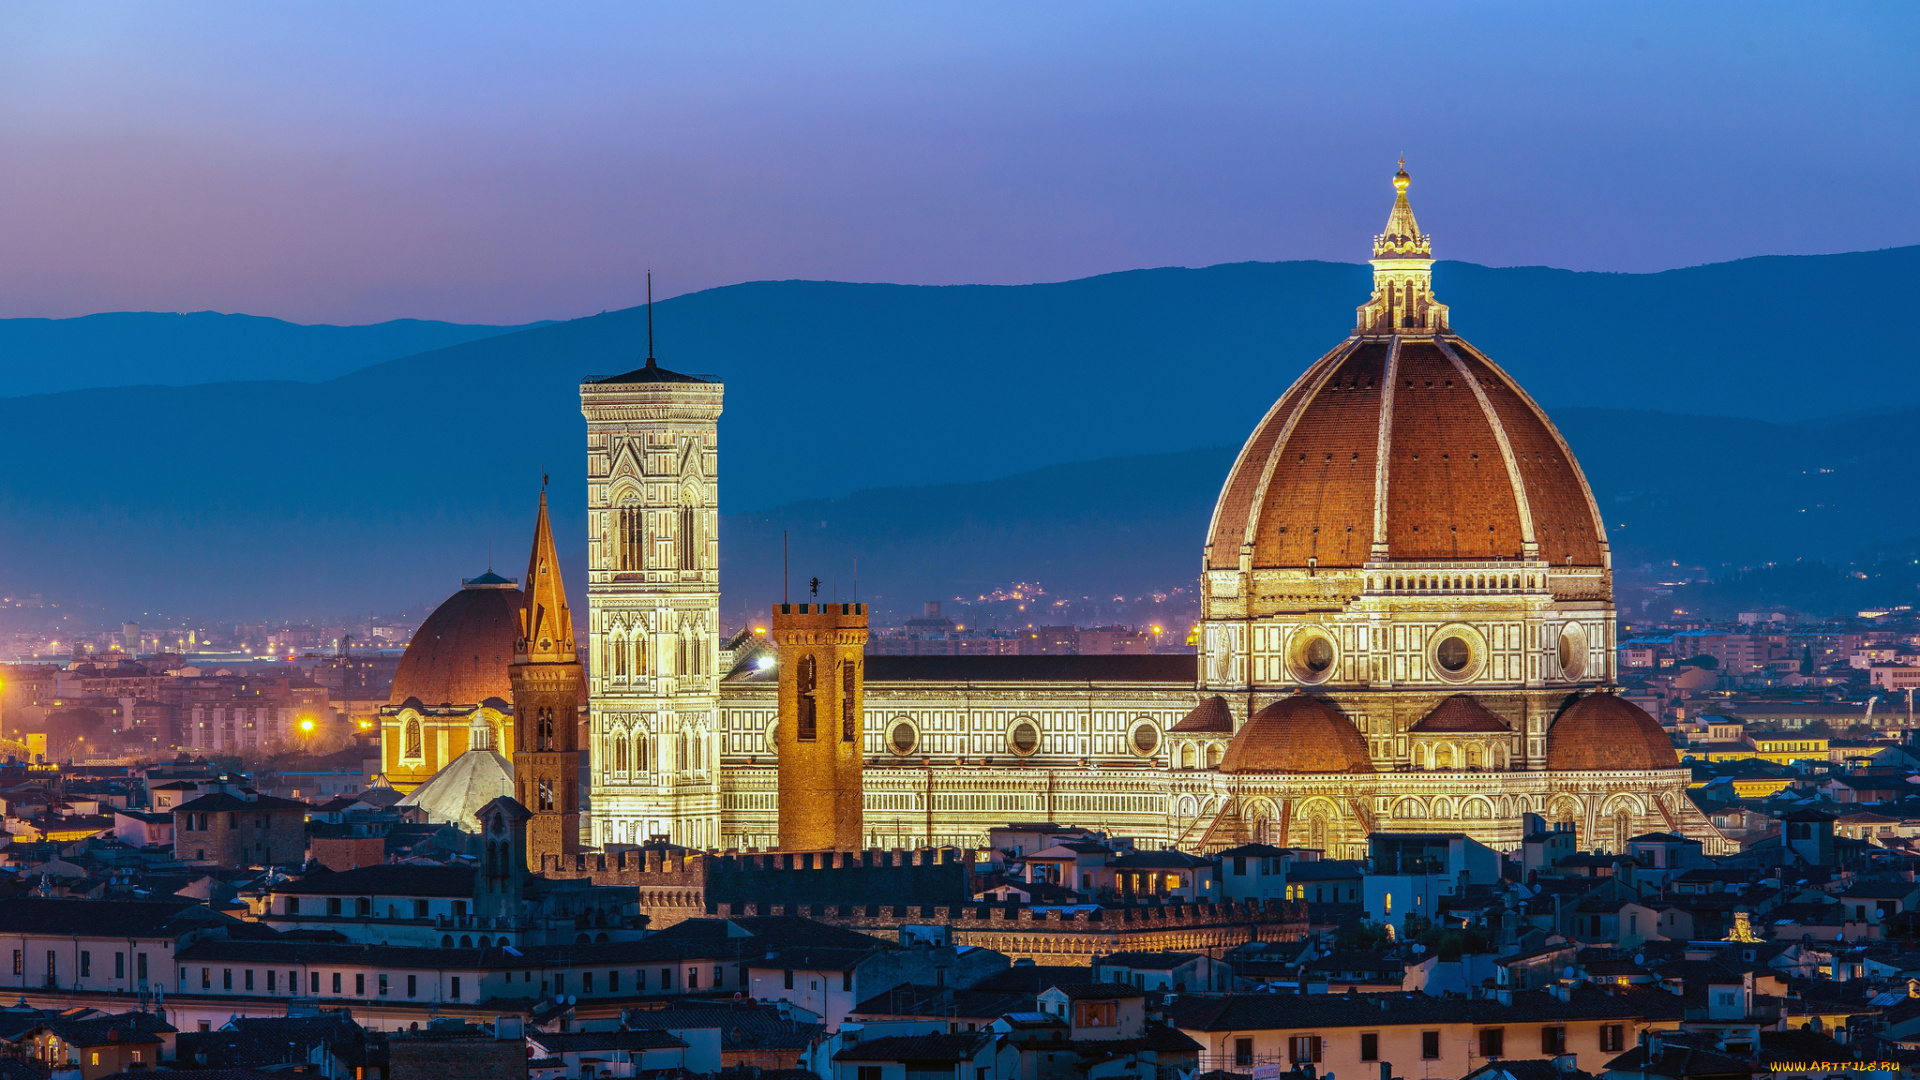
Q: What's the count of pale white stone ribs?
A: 5